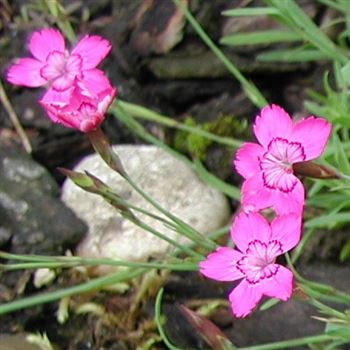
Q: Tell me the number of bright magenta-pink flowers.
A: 4